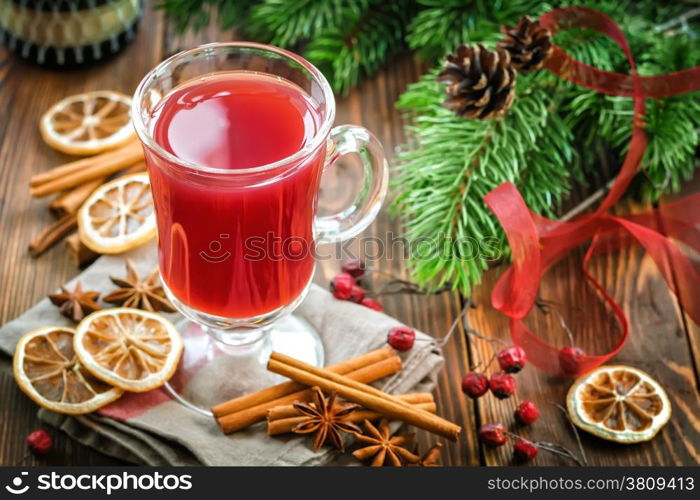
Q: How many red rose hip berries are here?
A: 13